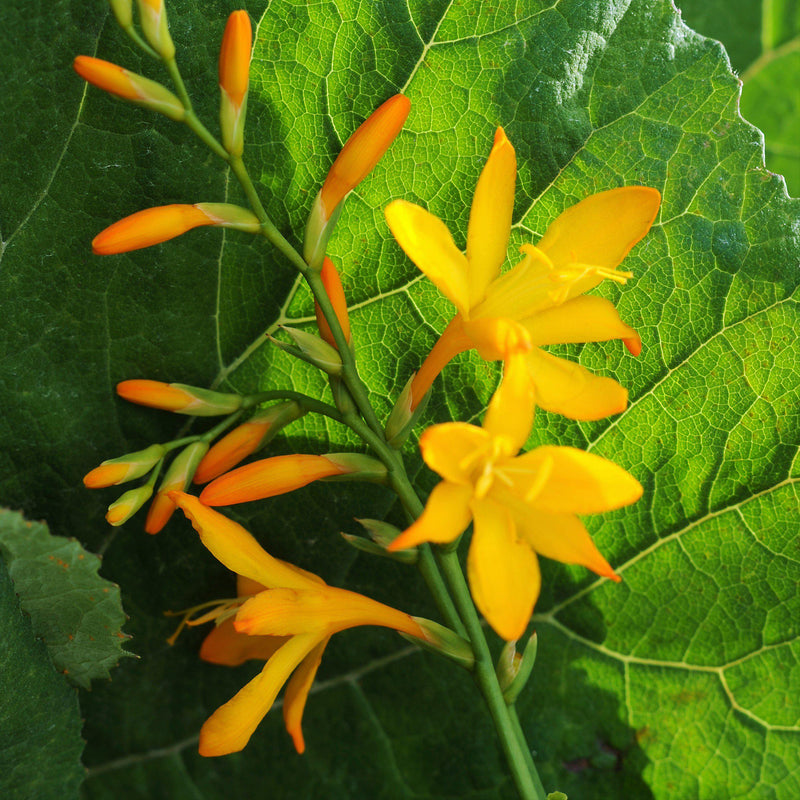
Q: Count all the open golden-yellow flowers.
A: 3